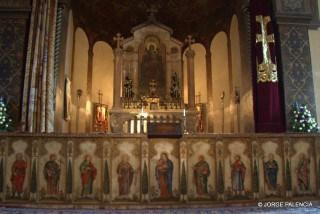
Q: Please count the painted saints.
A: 9